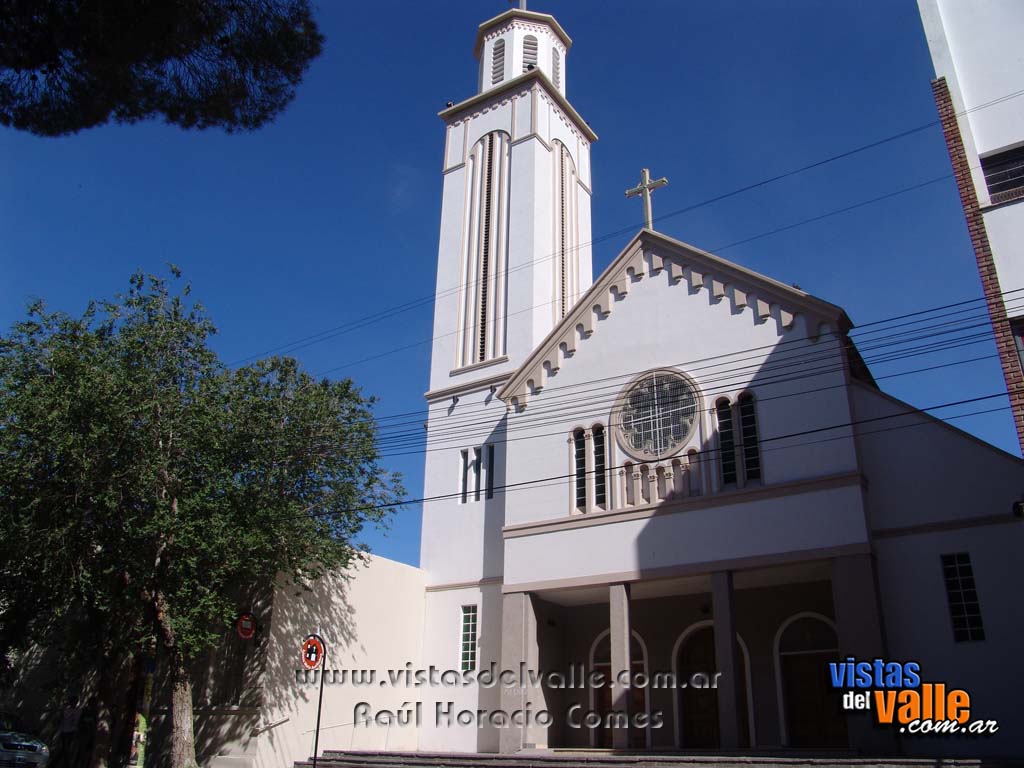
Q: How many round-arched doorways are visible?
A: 3